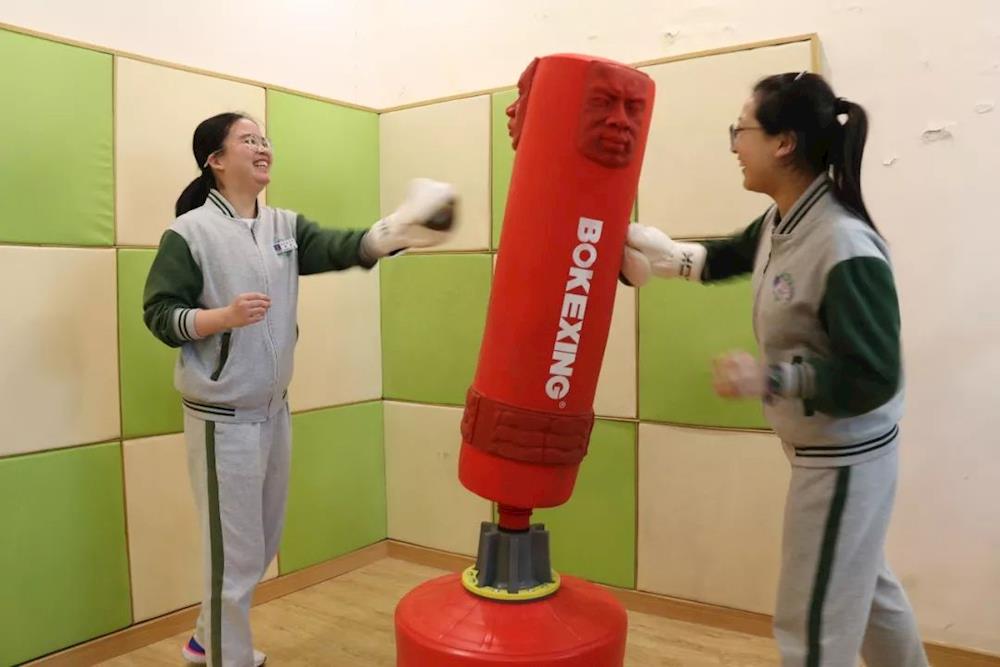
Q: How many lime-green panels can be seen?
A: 9